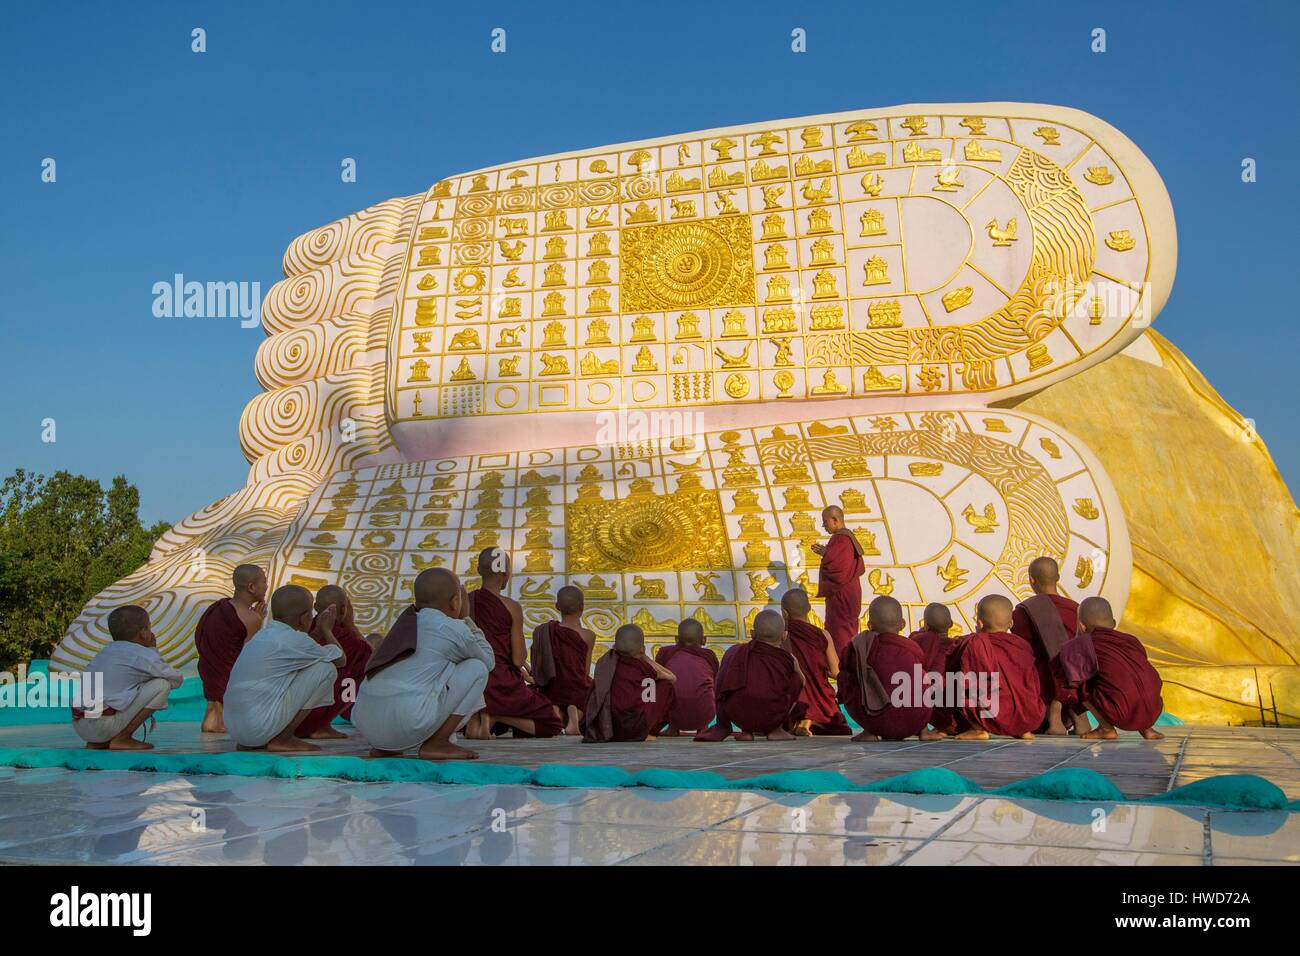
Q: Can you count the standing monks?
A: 1